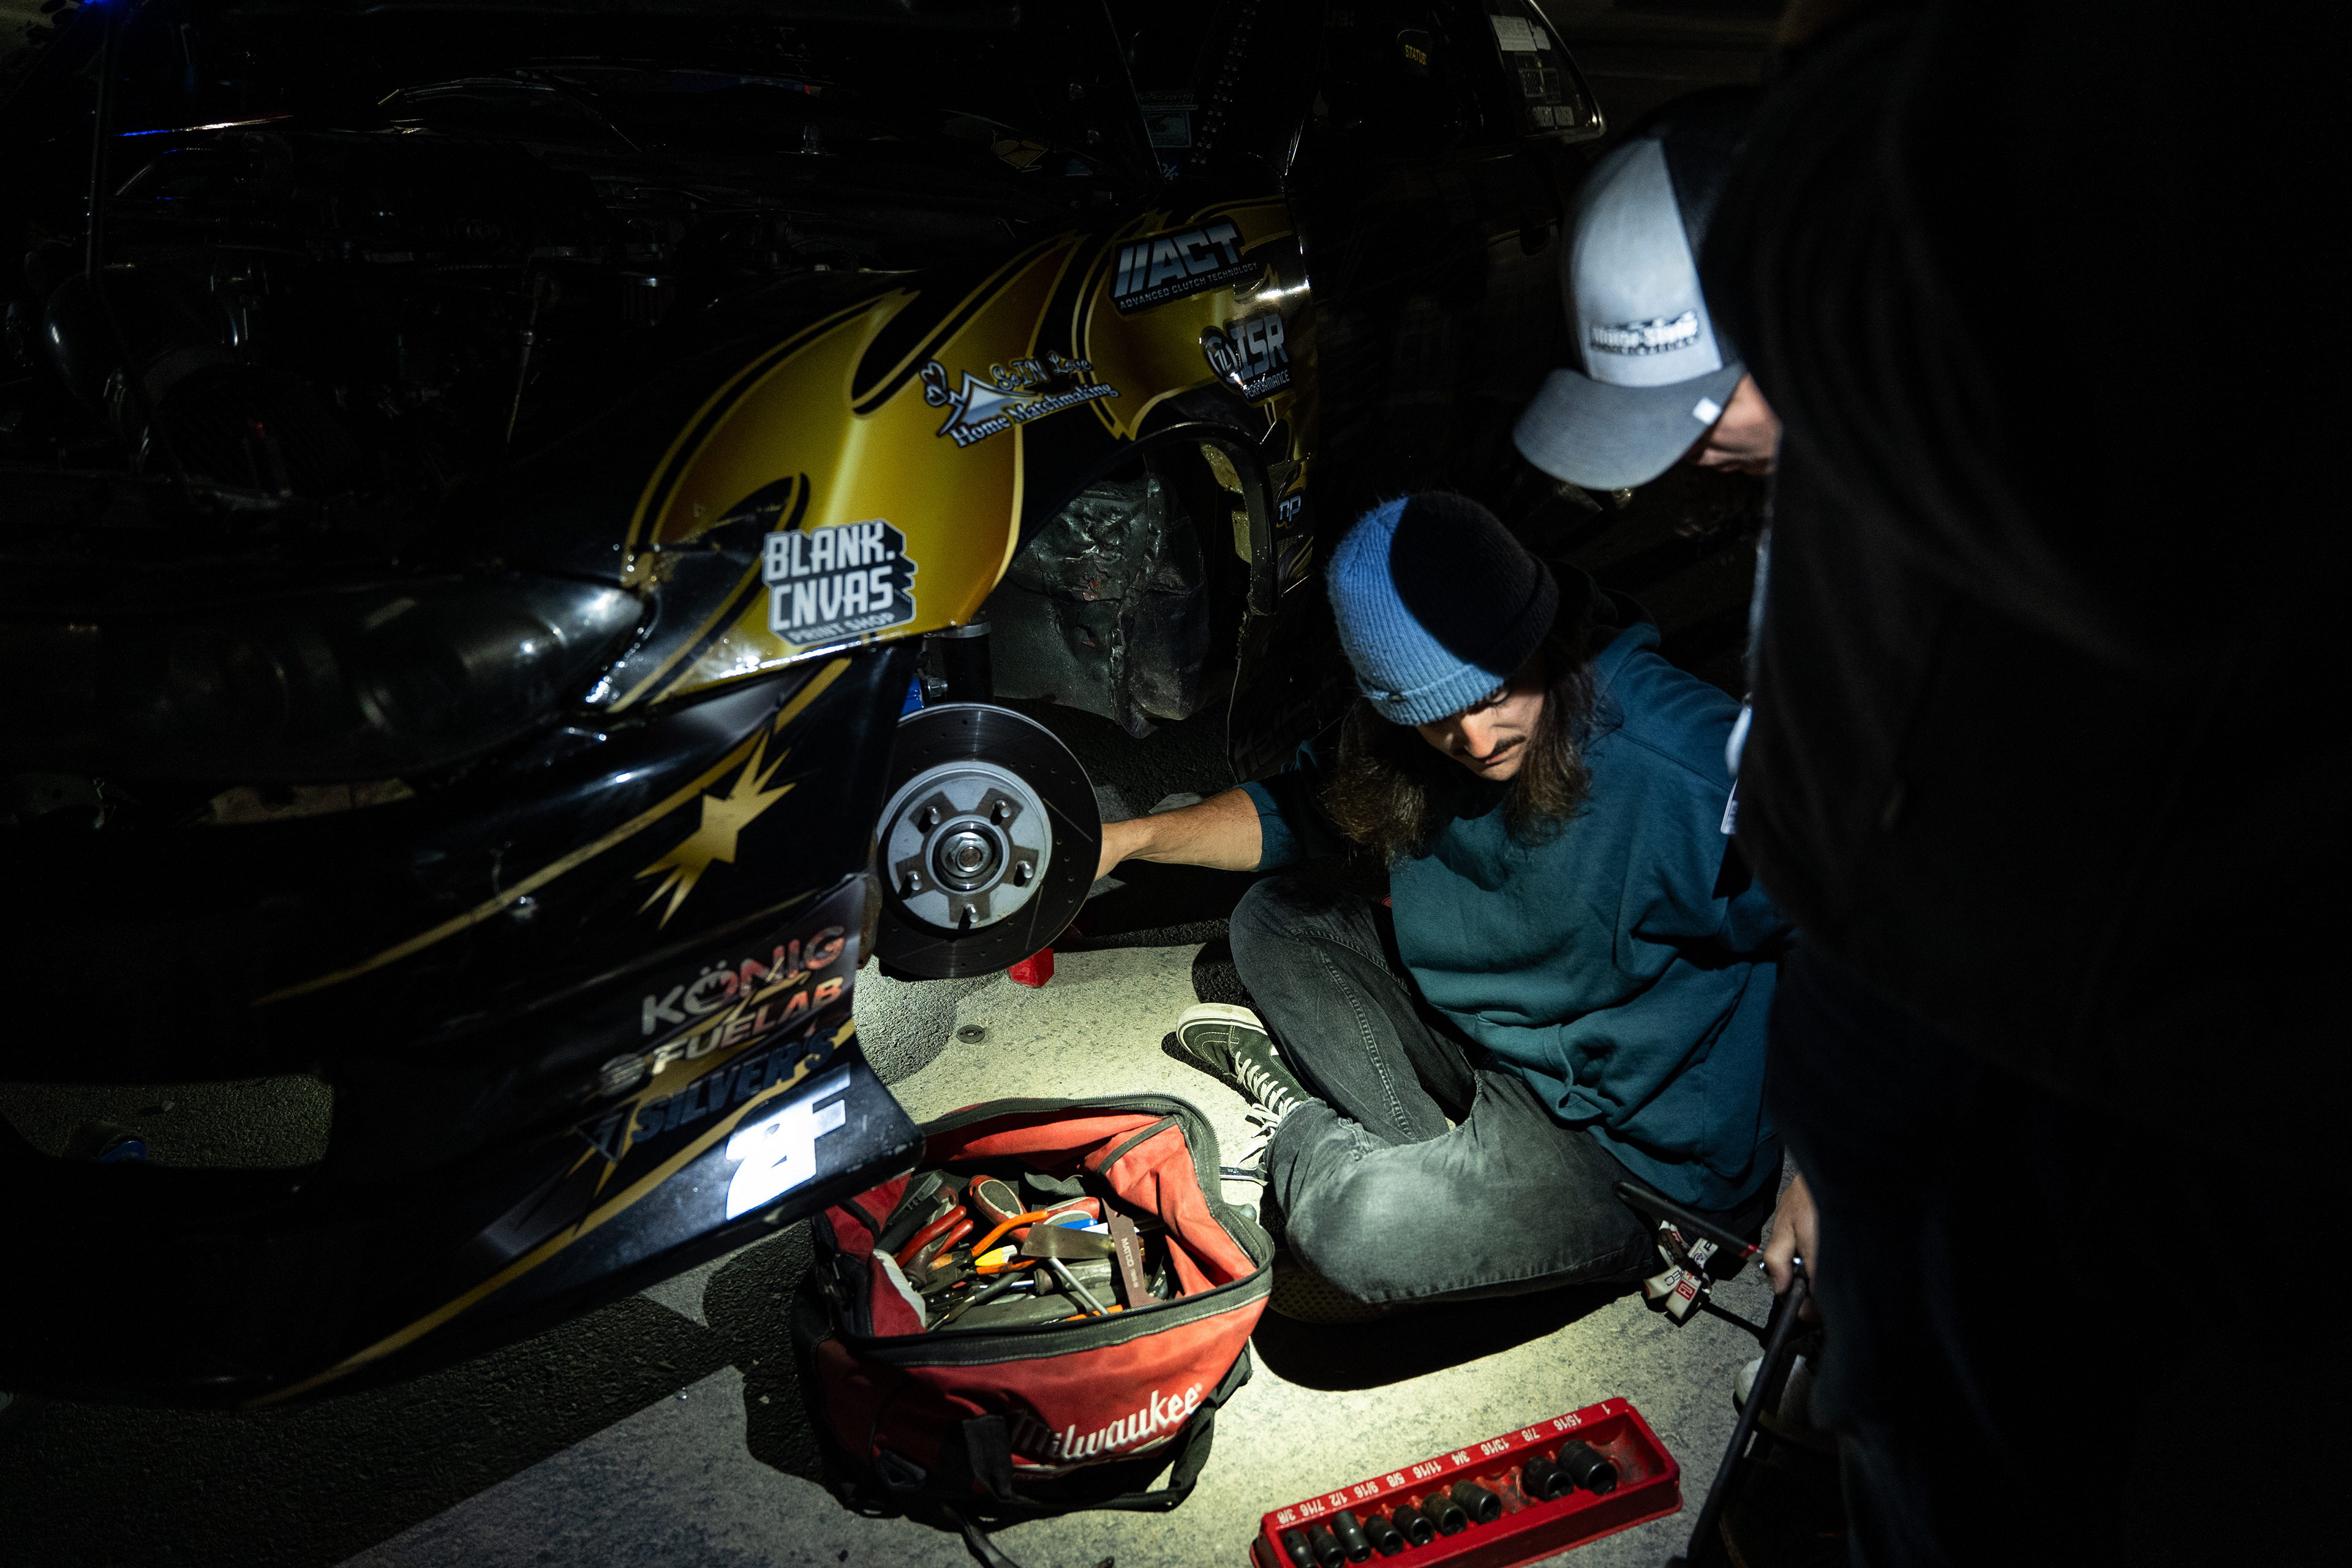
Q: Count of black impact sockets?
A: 9